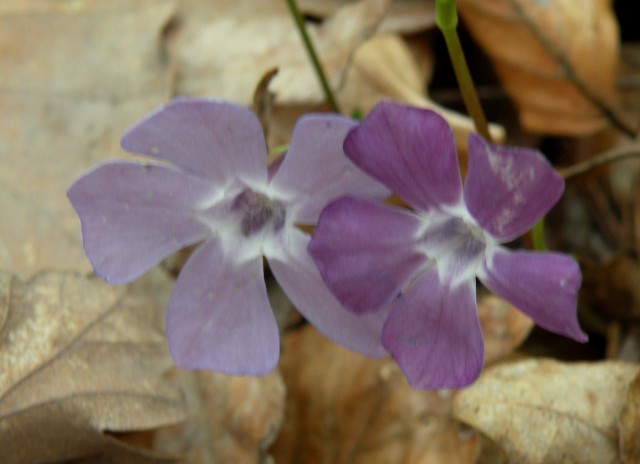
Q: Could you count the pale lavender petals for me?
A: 5